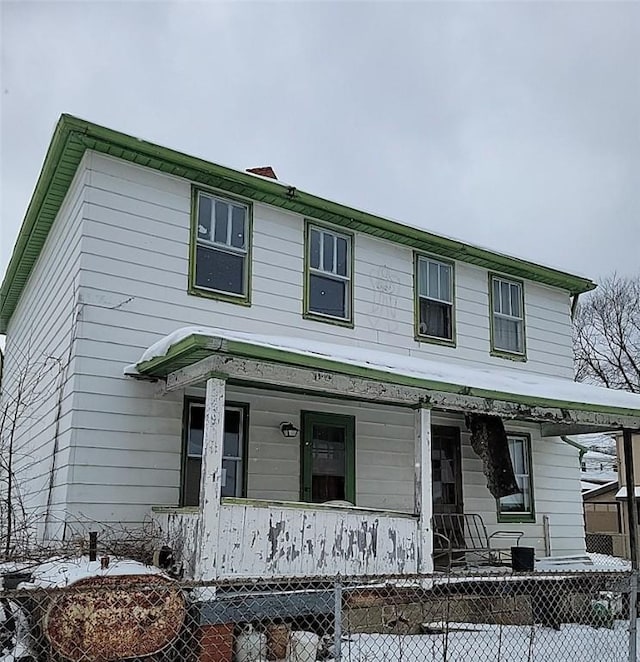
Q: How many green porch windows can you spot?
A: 2